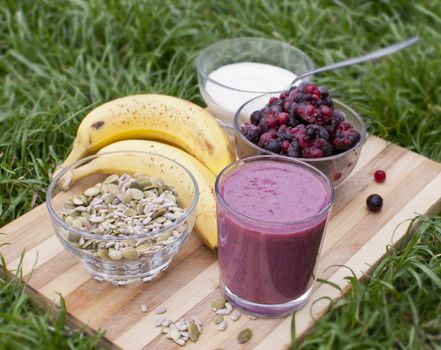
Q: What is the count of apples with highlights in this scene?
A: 0